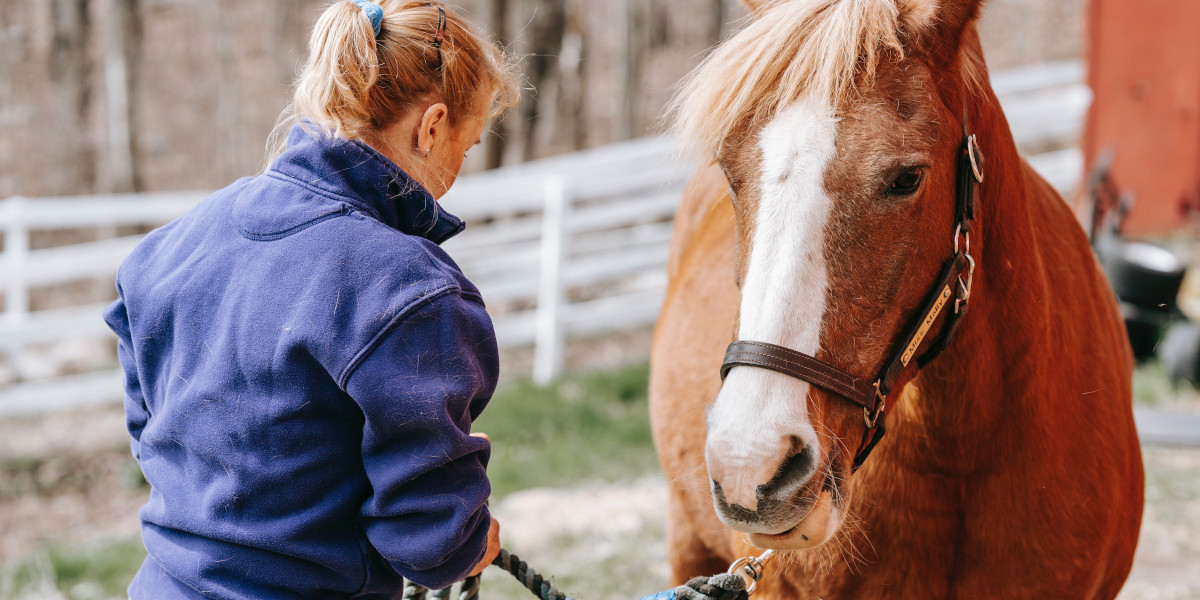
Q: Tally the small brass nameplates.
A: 1